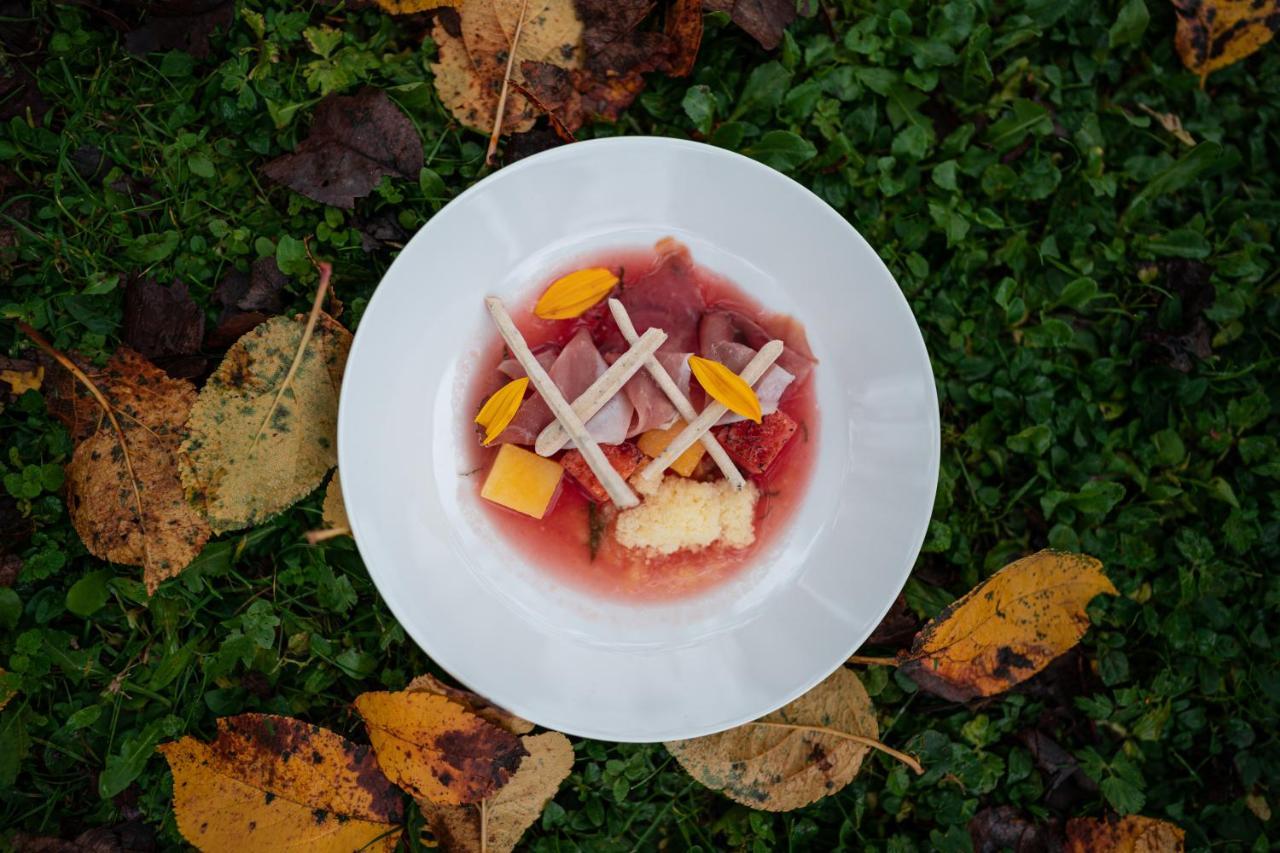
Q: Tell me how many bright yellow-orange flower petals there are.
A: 3